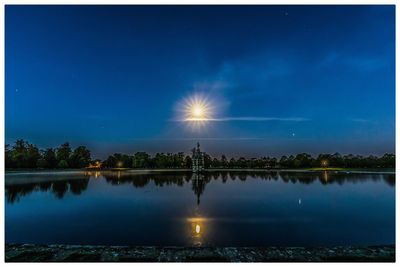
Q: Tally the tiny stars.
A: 3